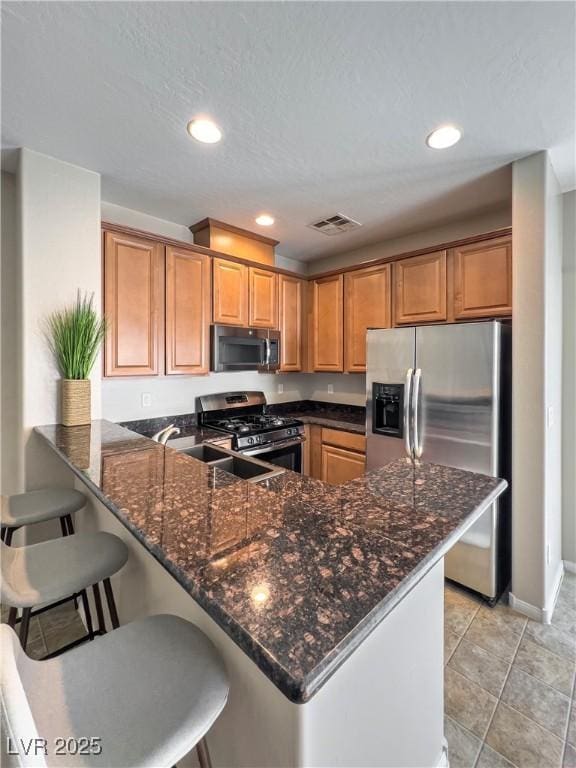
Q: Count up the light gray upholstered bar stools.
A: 3